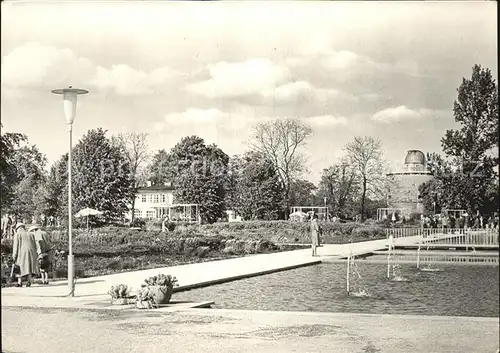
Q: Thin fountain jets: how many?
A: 3